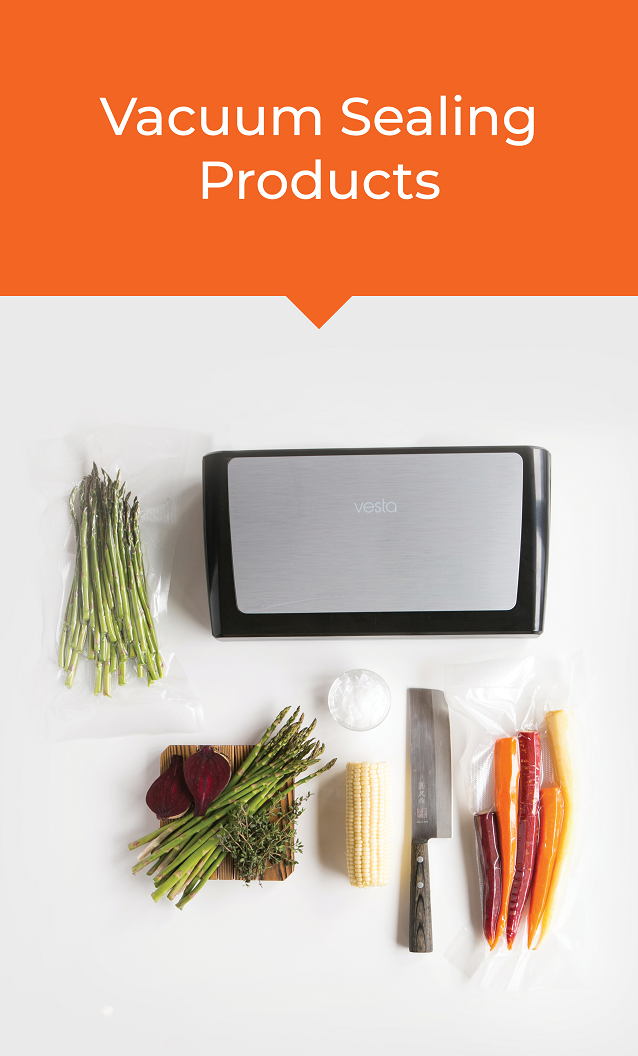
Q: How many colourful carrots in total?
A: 5